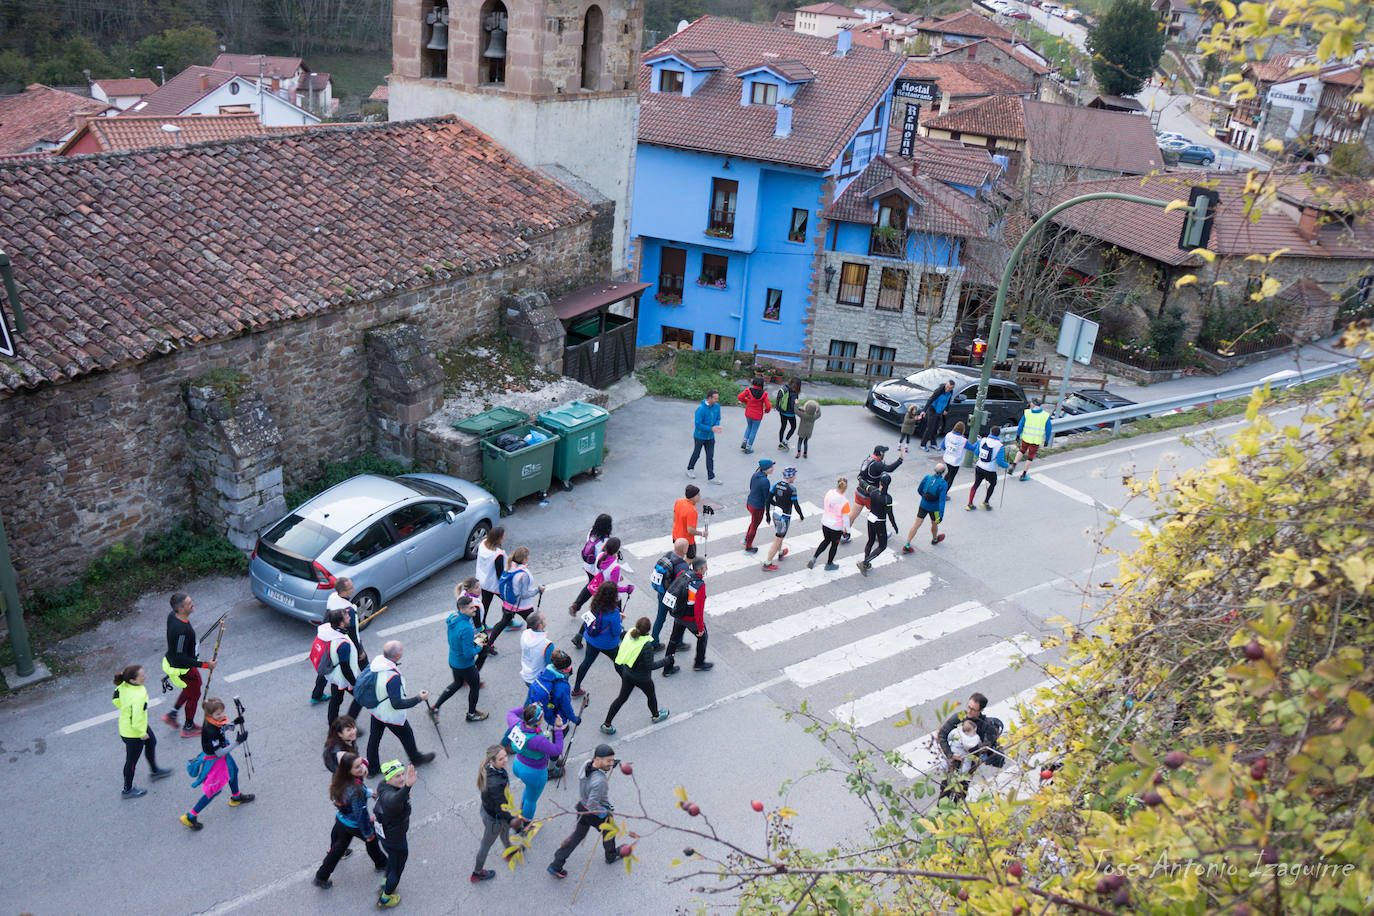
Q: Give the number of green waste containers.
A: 2